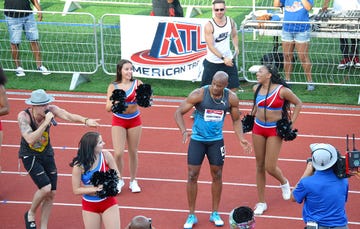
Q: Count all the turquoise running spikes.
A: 2